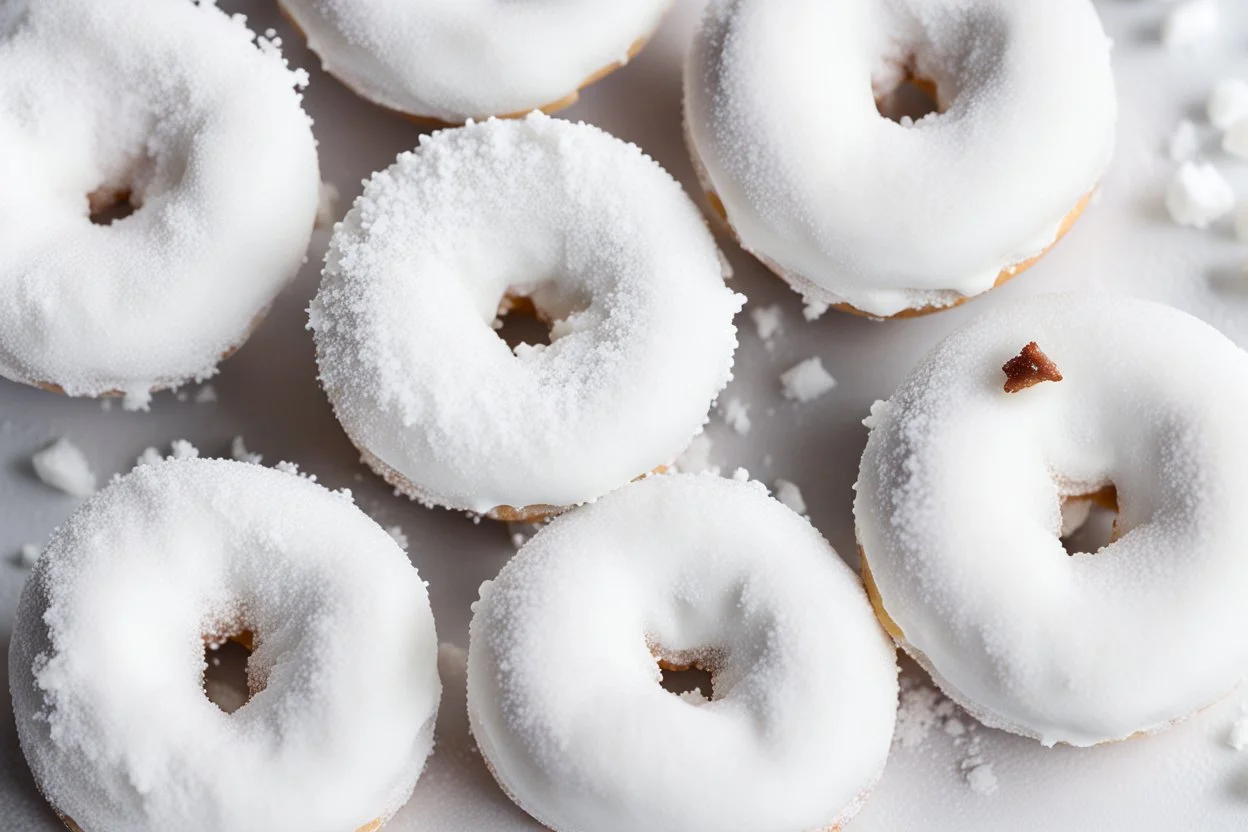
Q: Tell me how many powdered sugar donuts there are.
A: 7